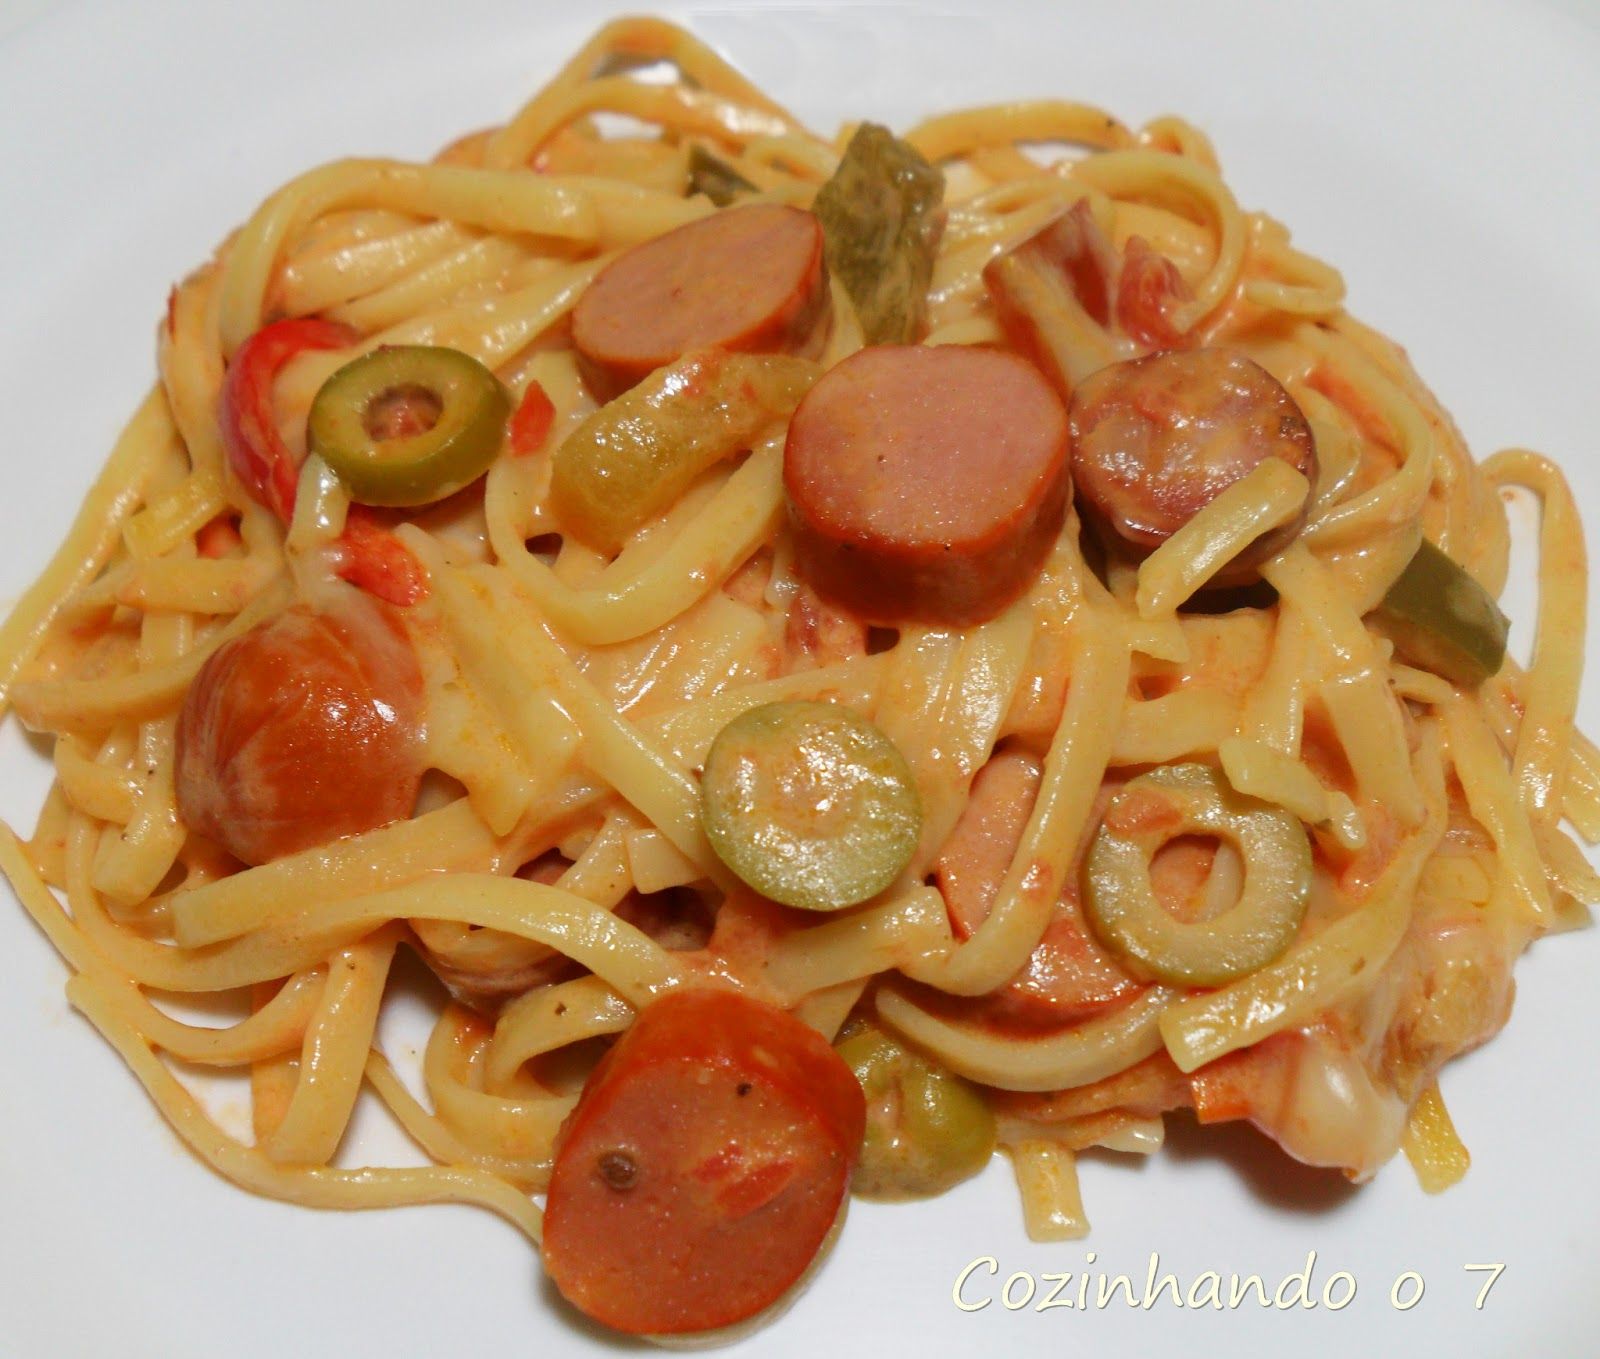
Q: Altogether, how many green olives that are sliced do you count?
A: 3